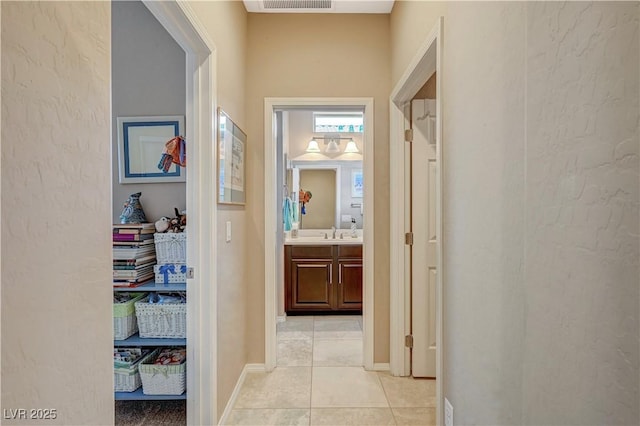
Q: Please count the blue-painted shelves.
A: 3